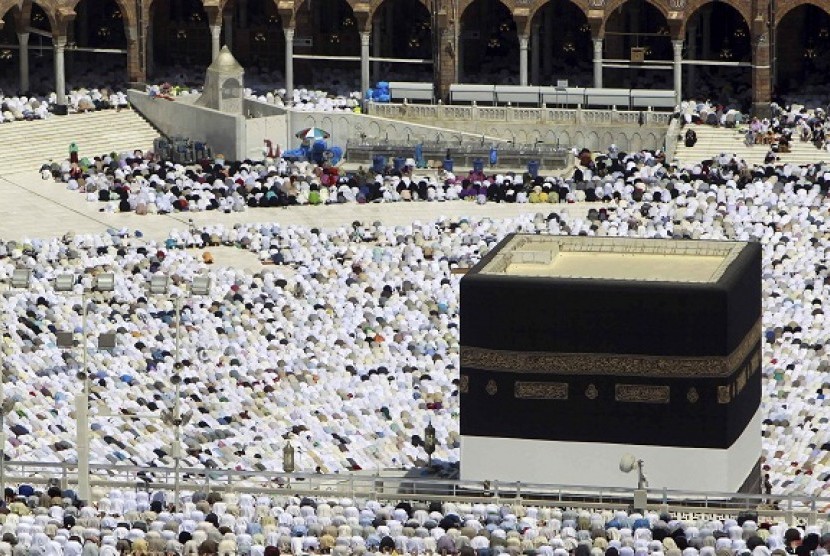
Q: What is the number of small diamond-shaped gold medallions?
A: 3